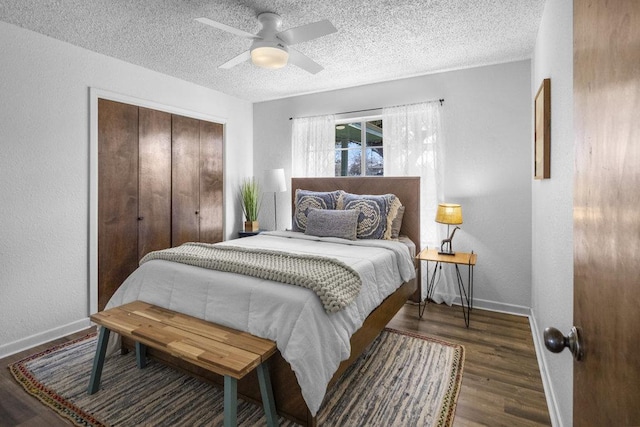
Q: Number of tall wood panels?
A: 4